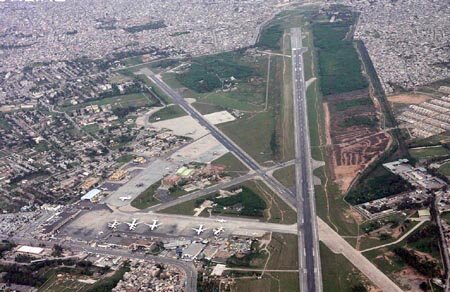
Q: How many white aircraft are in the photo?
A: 7